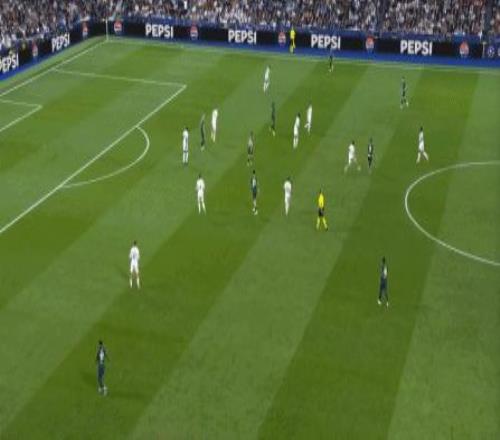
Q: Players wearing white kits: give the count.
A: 10